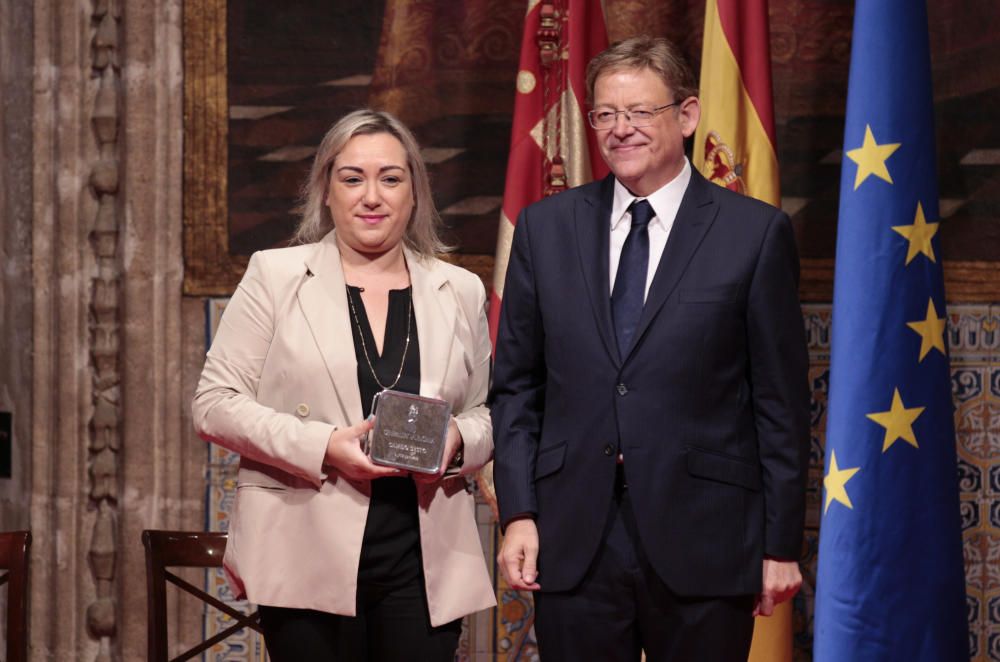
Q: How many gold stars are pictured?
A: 5